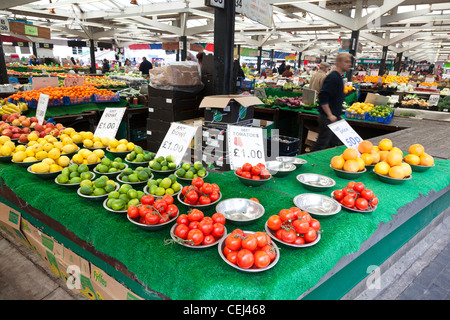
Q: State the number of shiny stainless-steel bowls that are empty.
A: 5